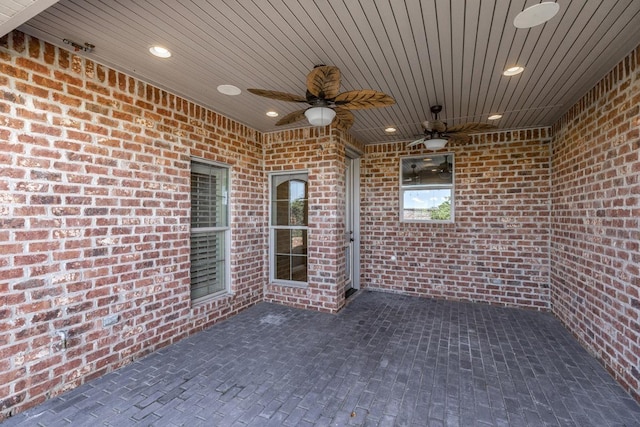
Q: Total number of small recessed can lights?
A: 5